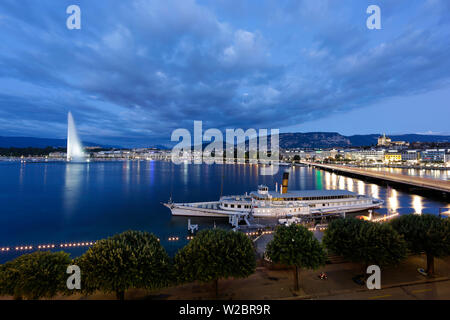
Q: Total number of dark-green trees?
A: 6